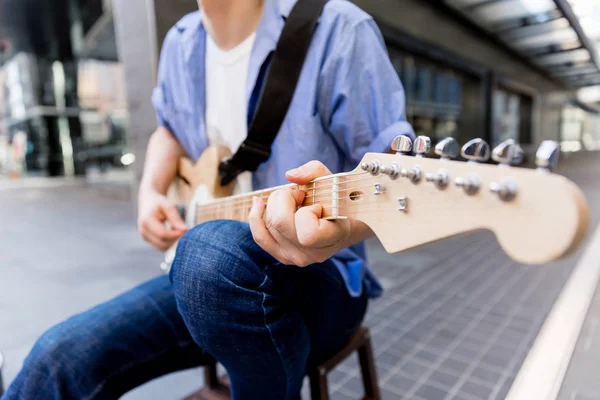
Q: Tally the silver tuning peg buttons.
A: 6